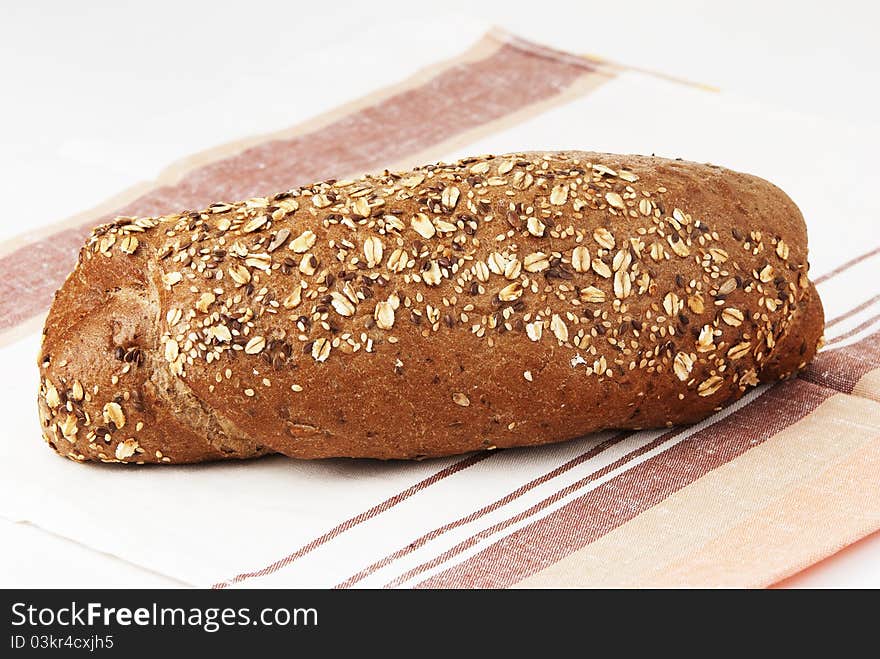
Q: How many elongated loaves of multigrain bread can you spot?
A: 1